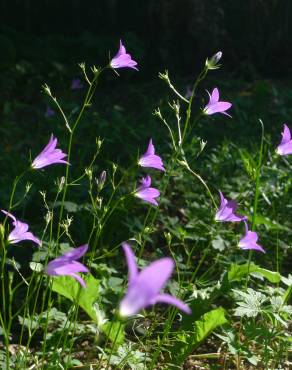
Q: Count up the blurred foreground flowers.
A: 2